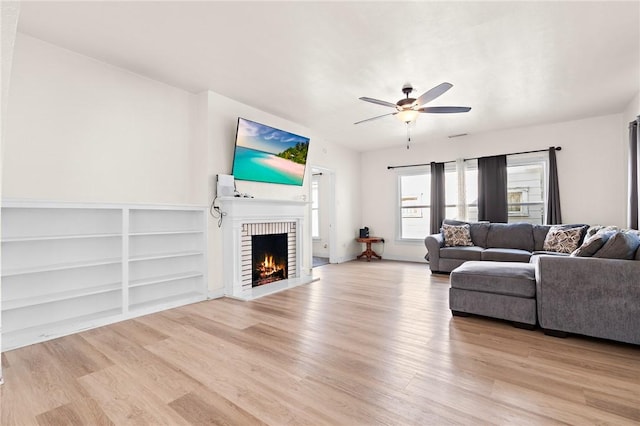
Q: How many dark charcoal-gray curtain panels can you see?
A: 4